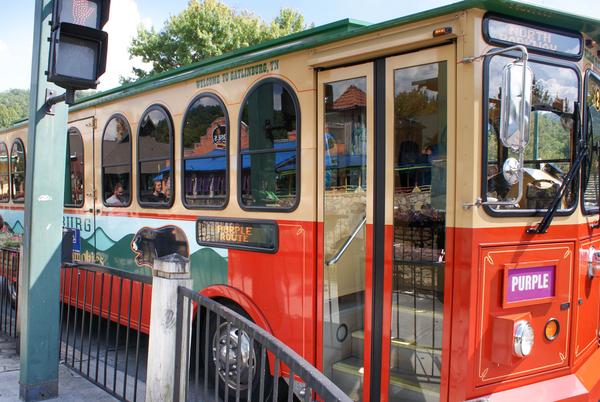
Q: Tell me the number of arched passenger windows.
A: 7